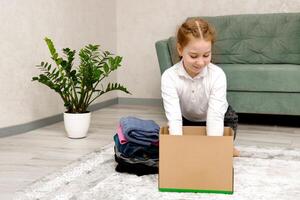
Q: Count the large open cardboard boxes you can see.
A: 1